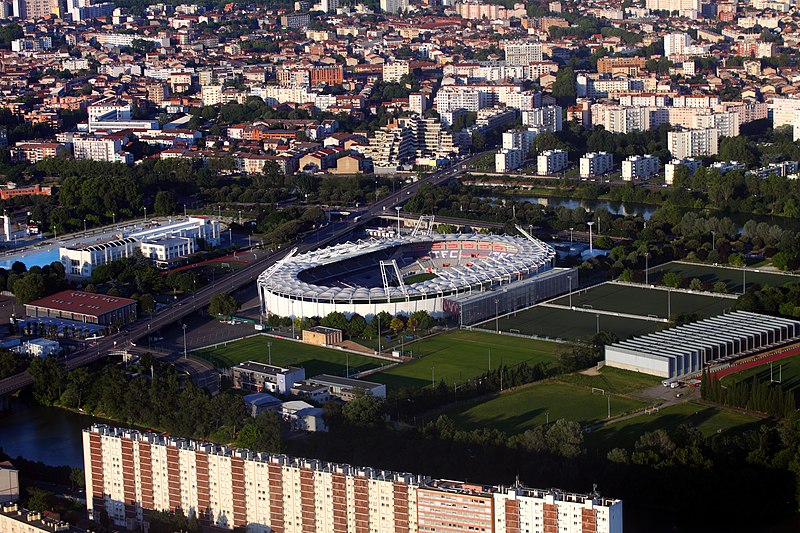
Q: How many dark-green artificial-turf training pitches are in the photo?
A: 3